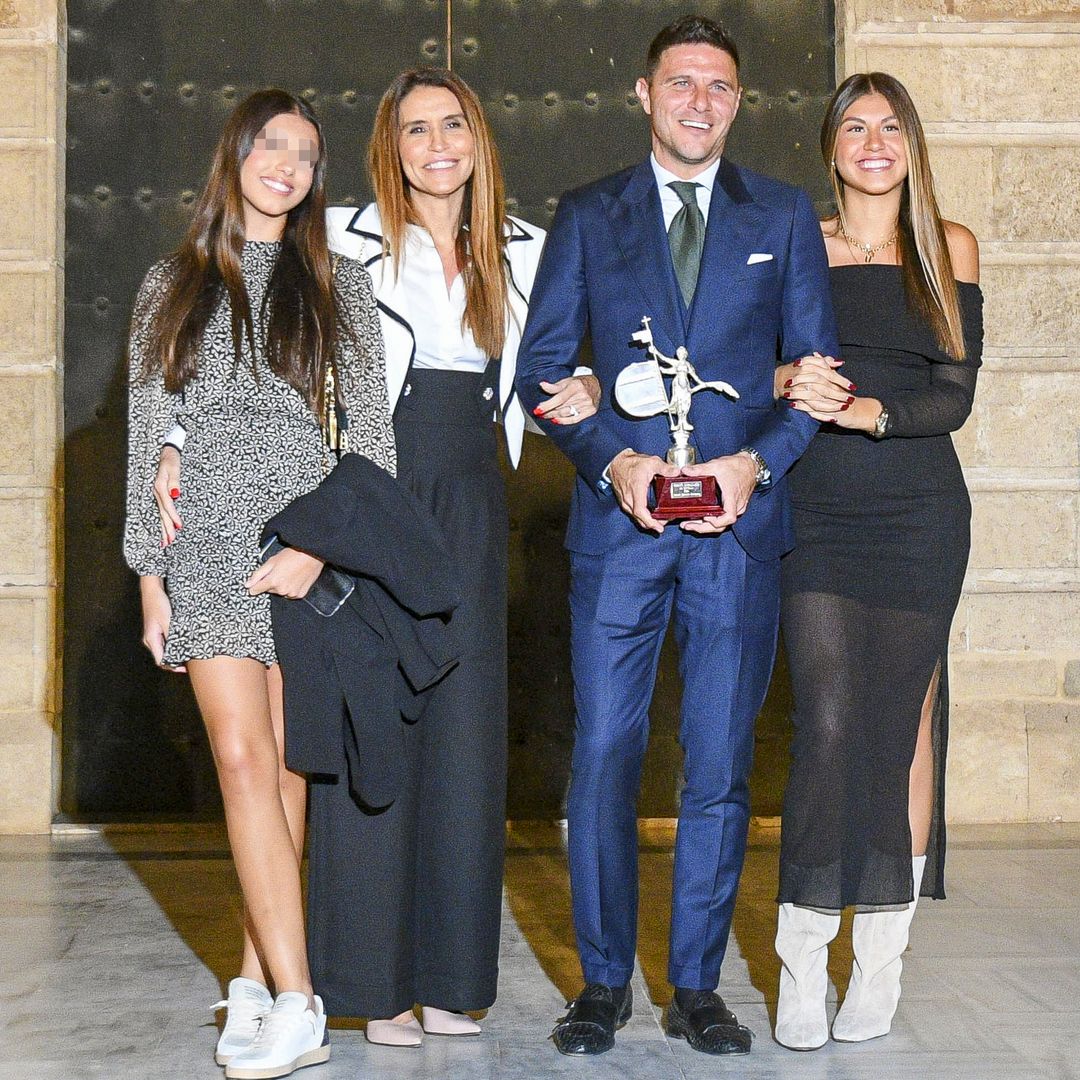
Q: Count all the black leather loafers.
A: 2